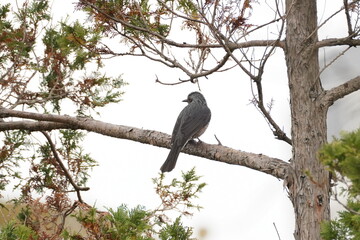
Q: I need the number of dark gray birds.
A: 1